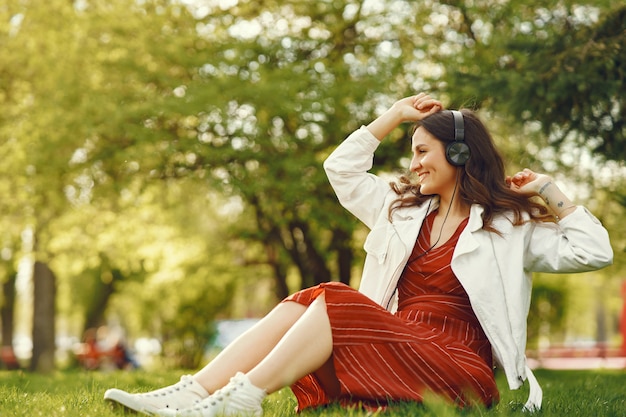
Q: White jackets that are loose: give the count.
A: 1